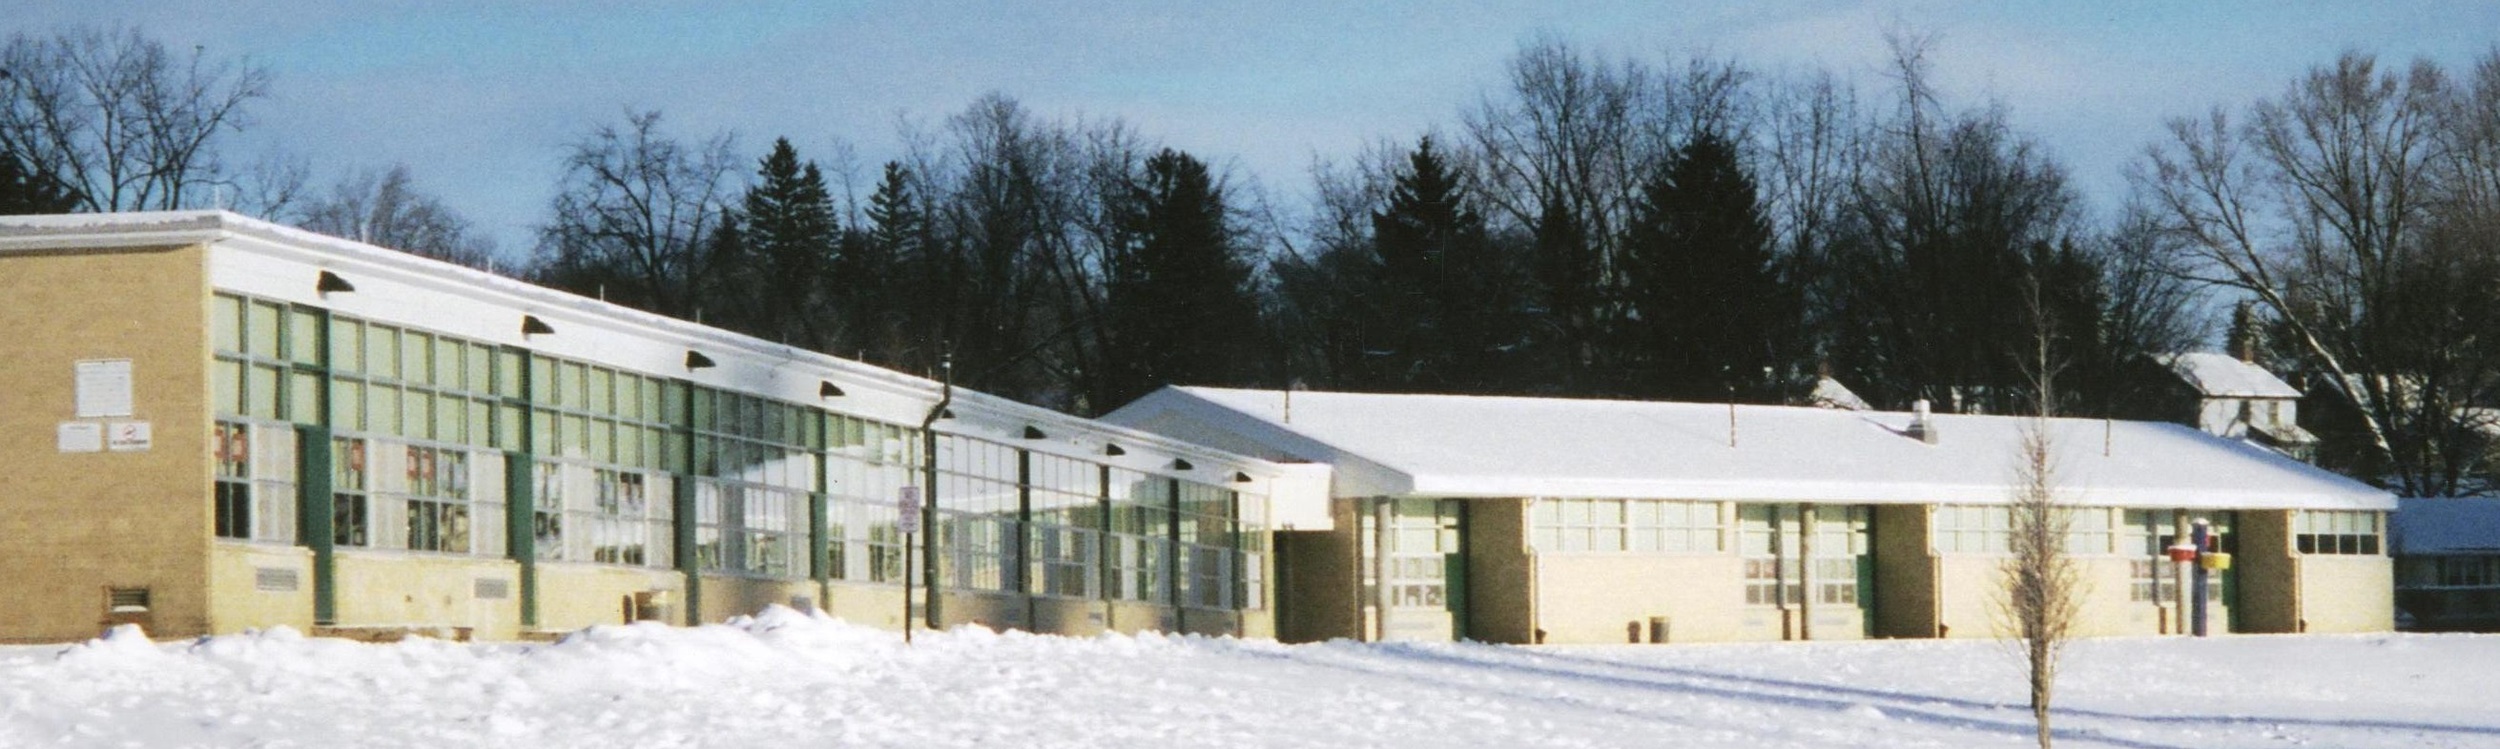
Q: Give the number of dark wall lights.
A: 9